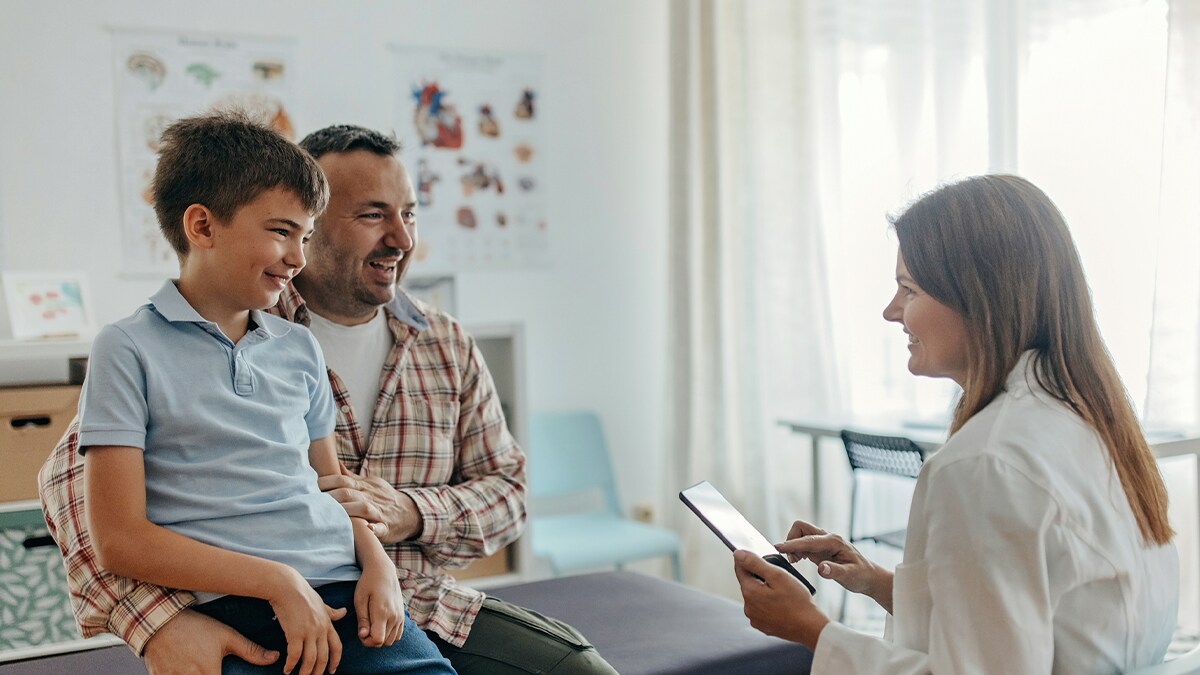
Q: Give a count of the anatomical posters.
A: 2